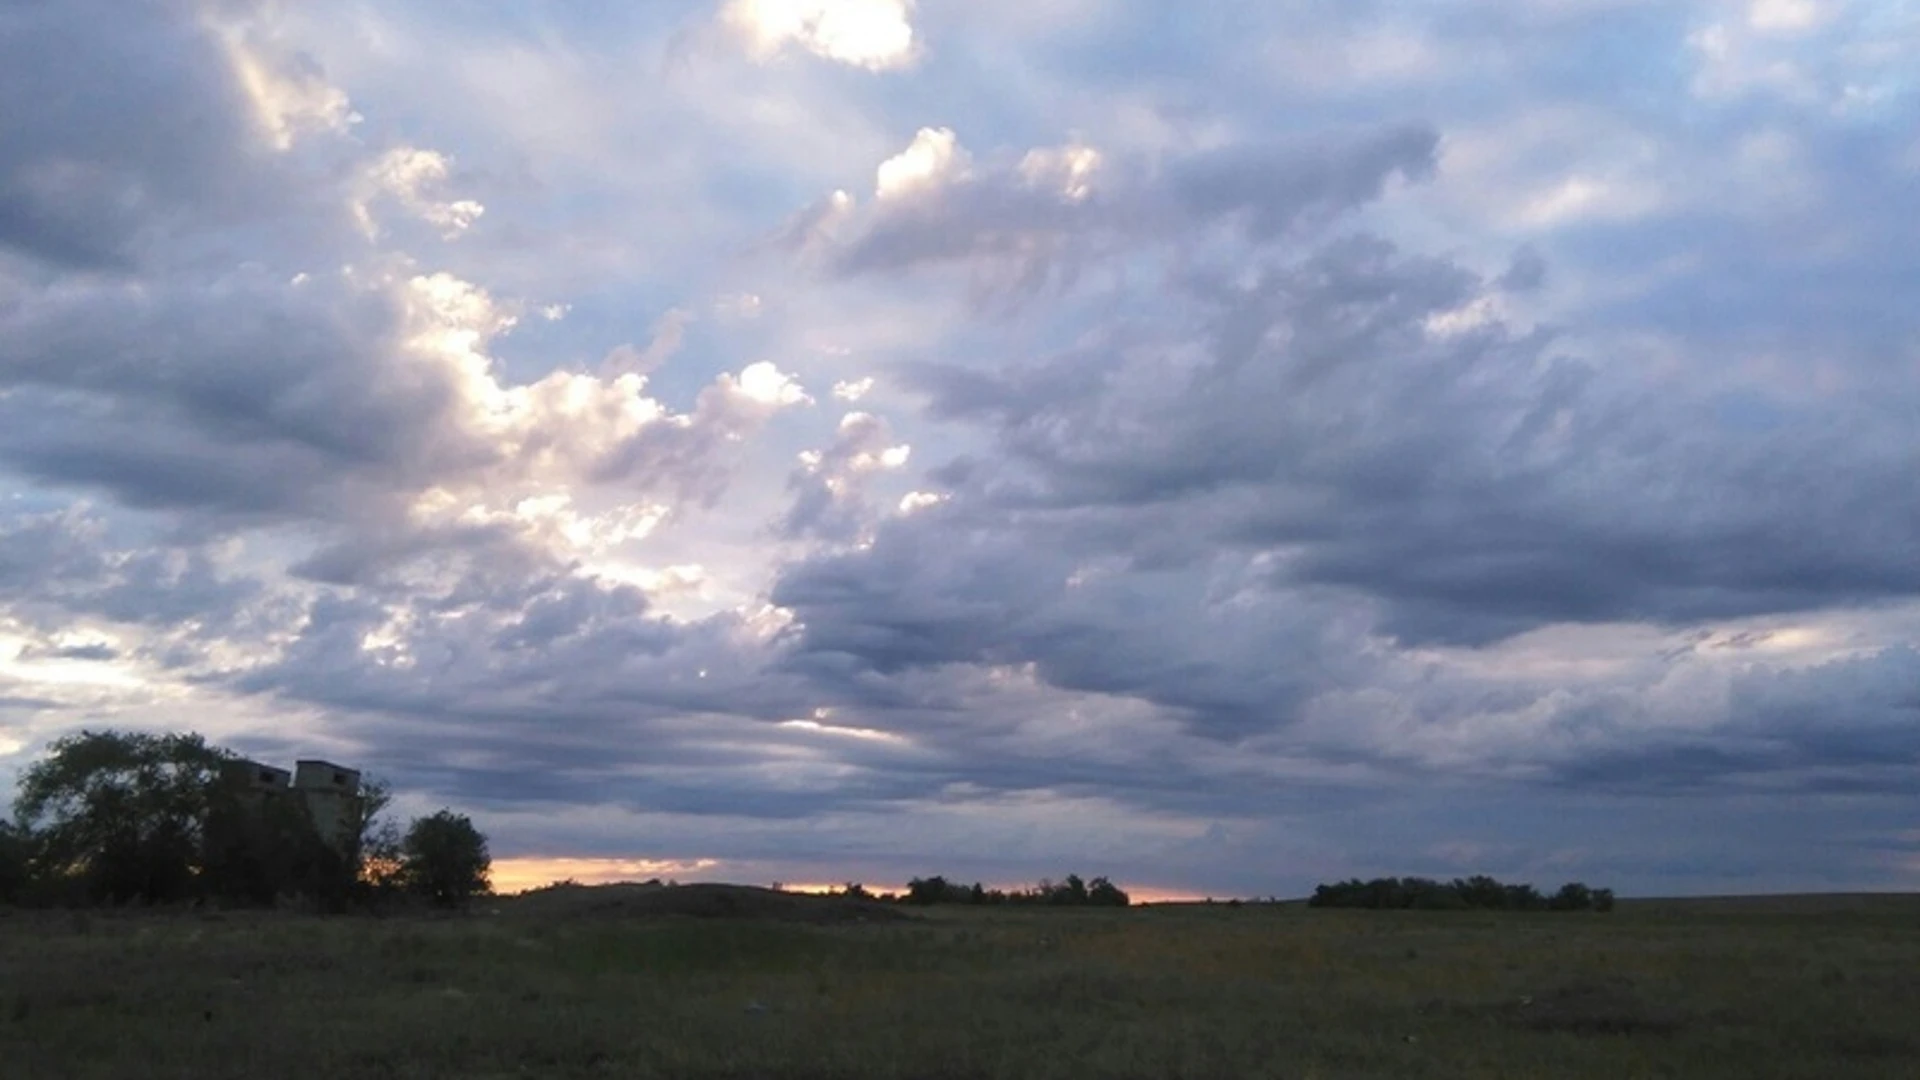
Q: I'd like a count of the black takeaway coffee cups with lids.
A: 0